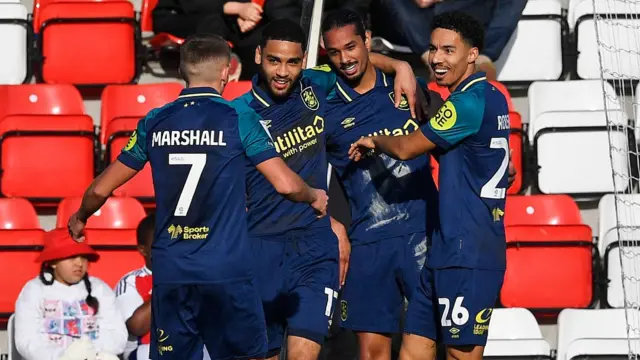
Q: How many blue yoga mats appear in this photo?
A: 0